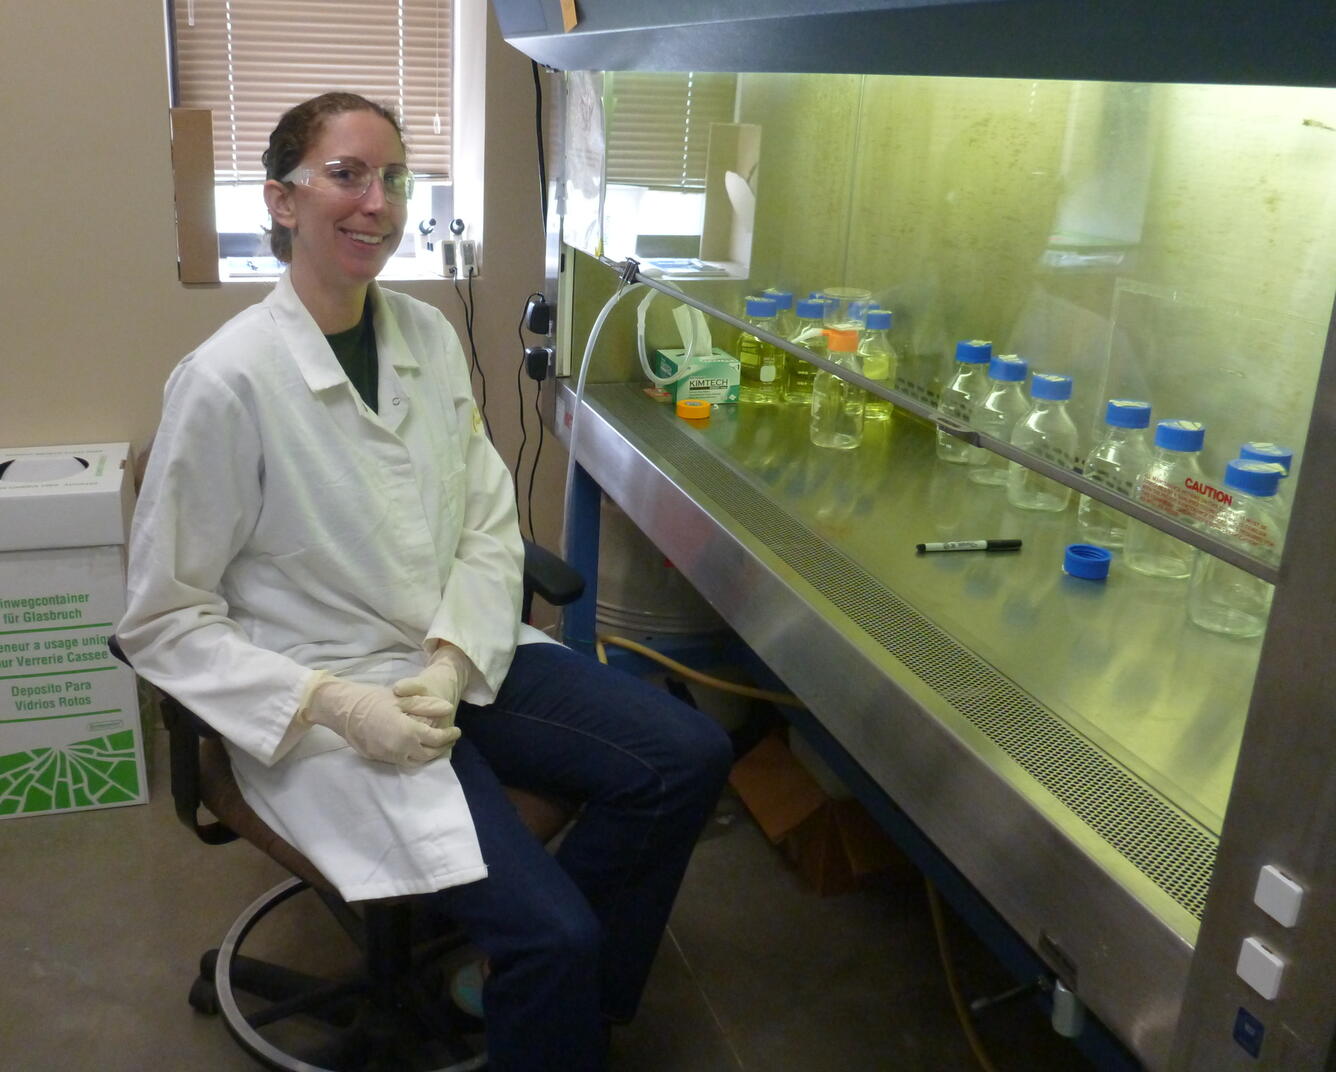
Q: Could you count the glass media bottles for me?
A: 14